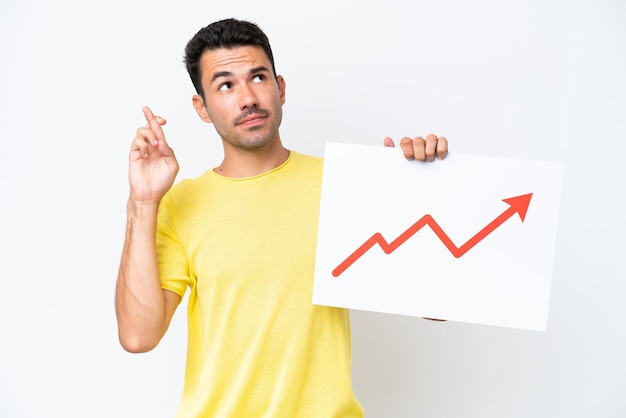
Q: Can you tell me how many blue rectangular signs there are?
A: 0